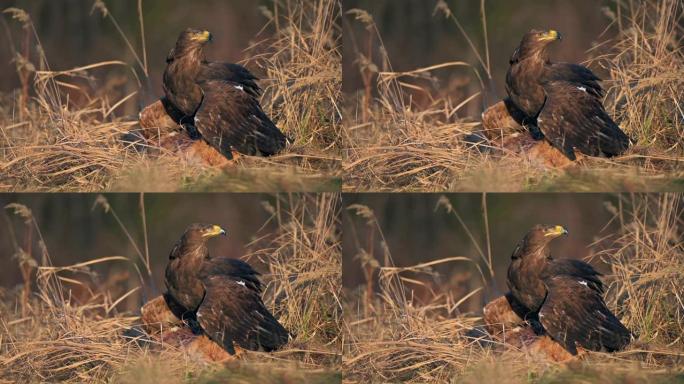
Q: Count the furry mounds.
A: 4